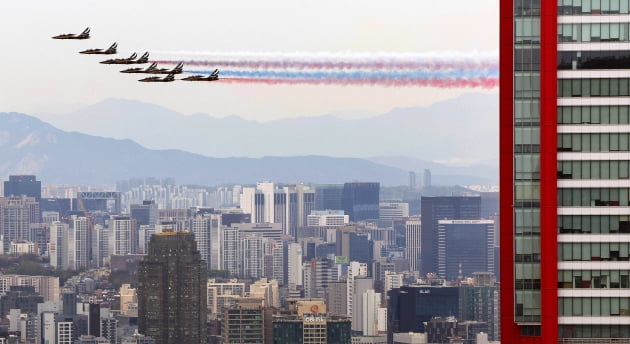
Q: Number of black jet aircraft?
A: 8